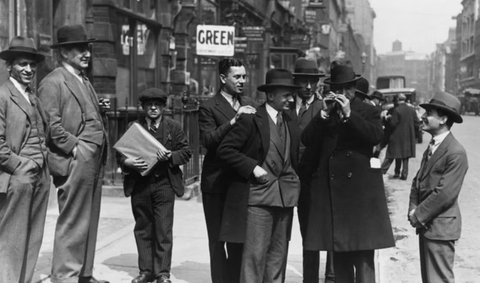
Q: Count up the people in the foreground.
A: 8